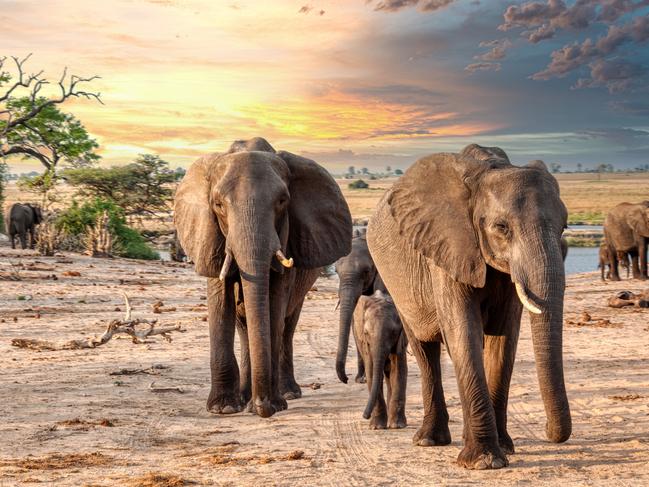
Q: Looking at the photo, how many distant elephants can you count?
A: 3